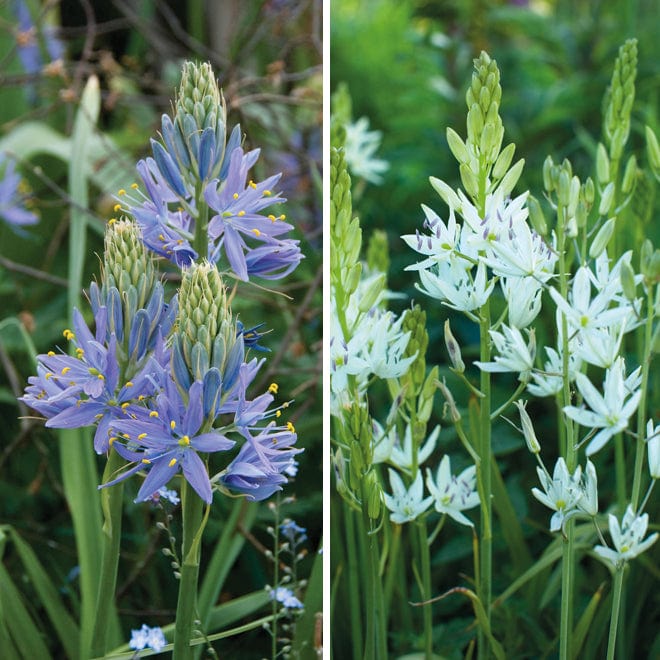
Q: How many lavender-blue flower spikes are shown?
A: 3